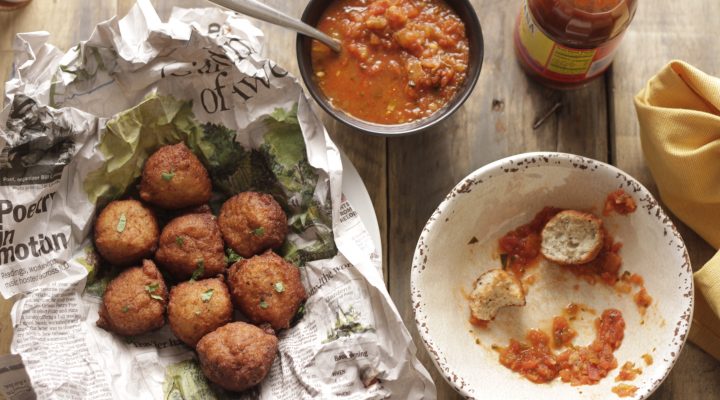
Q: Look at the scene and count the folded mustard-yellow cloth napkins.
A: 1